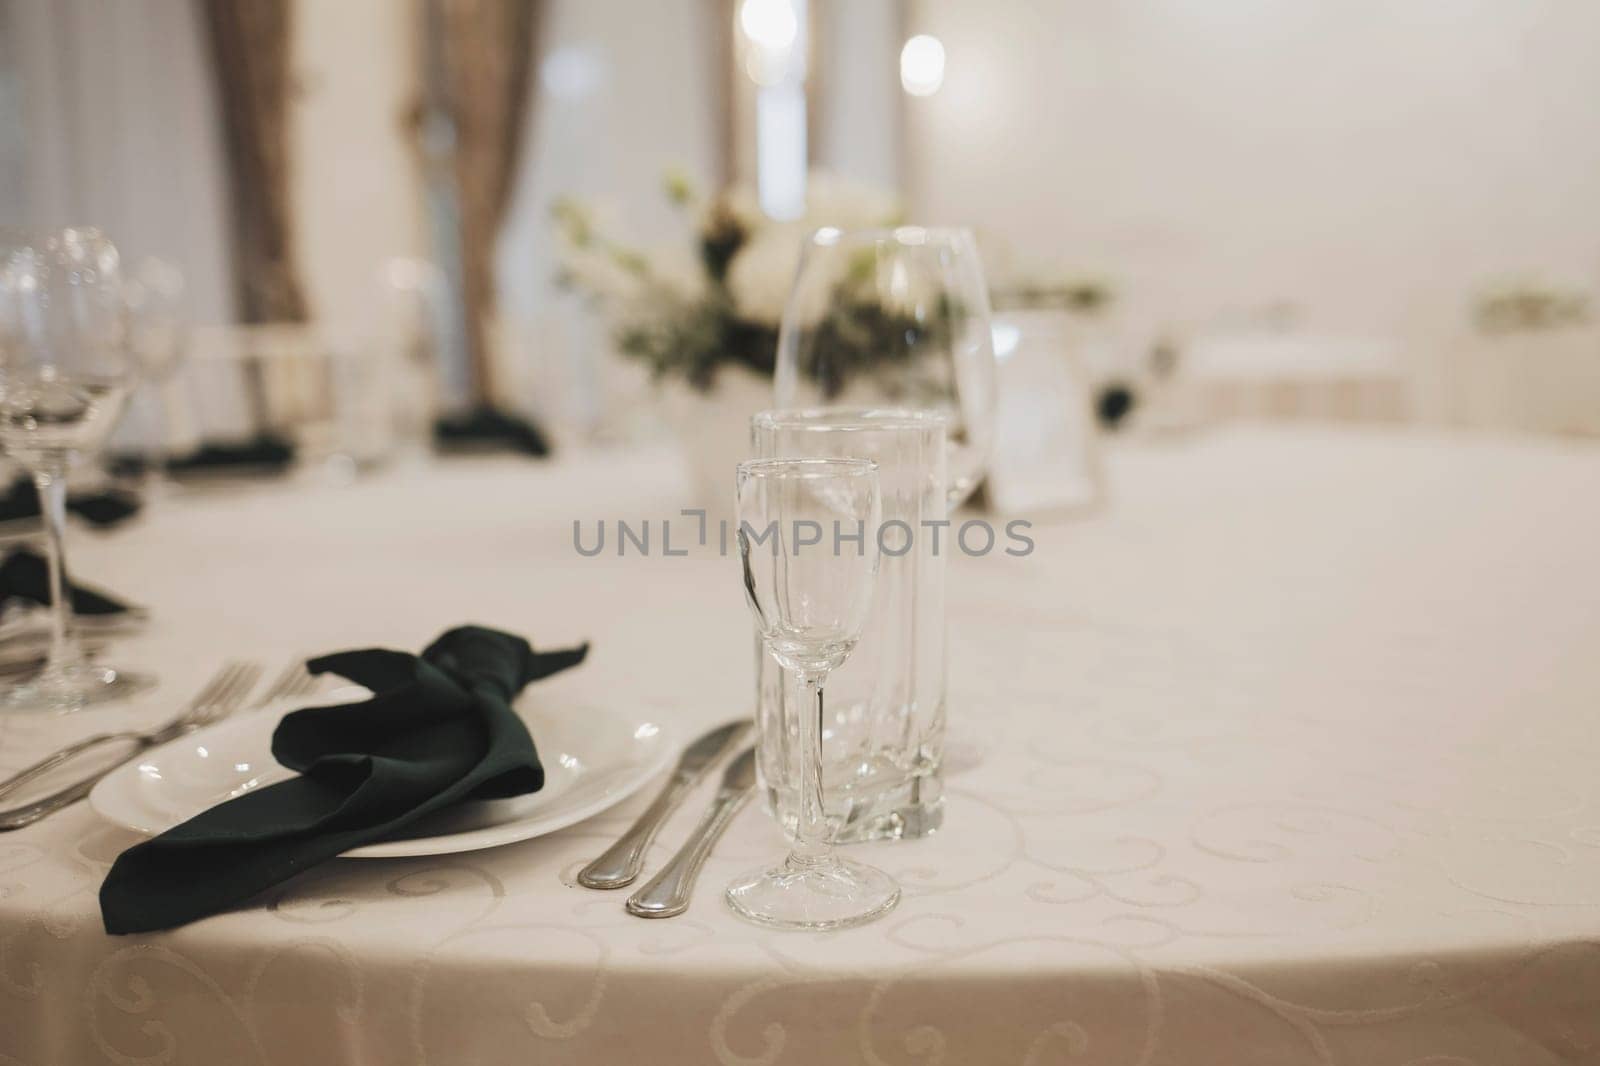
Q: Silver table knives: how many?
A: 2